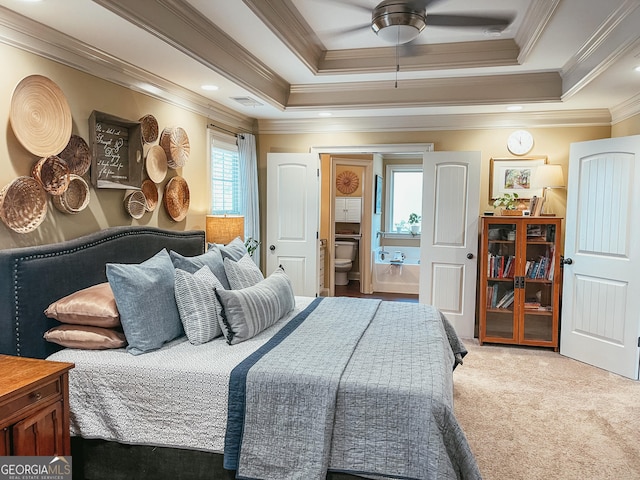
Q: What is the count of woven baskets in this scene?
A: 11